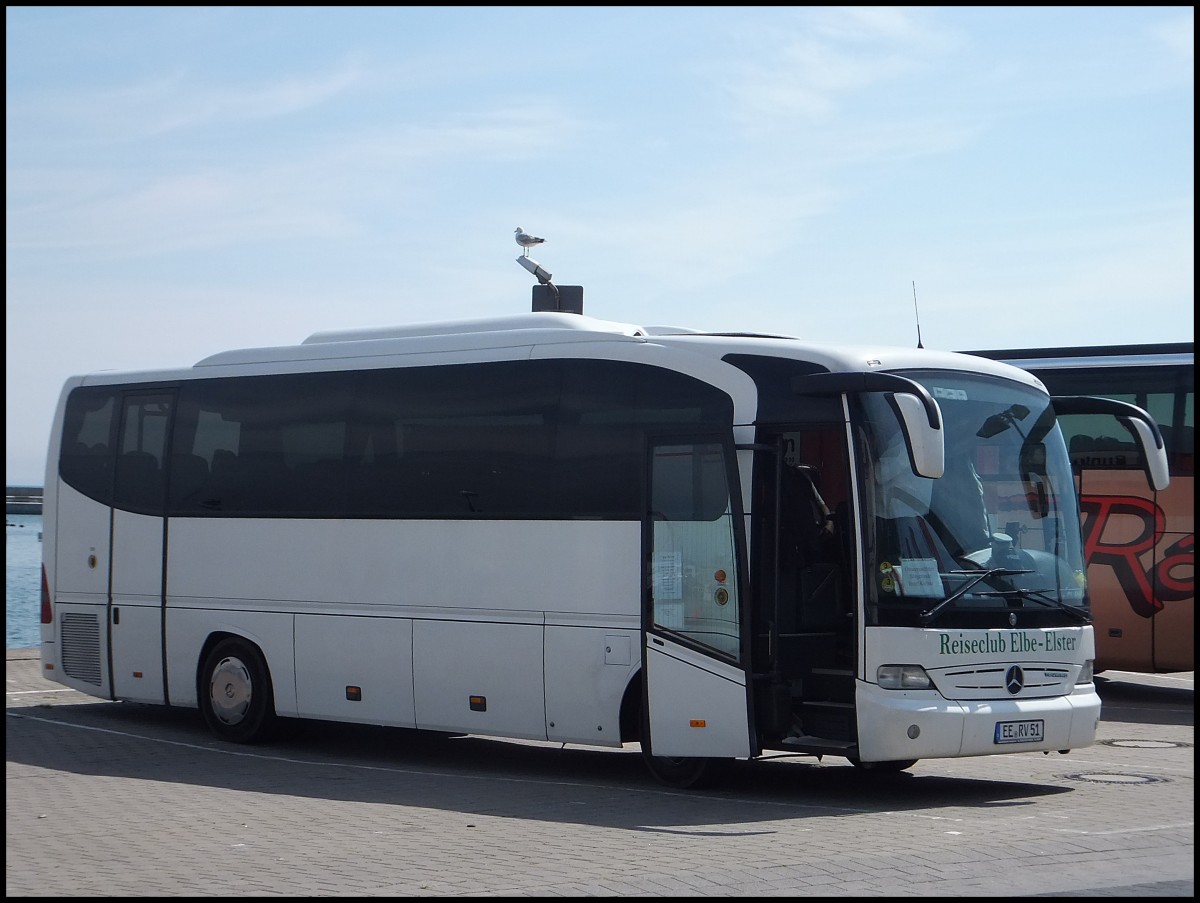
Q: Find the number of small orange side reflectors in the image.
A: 5